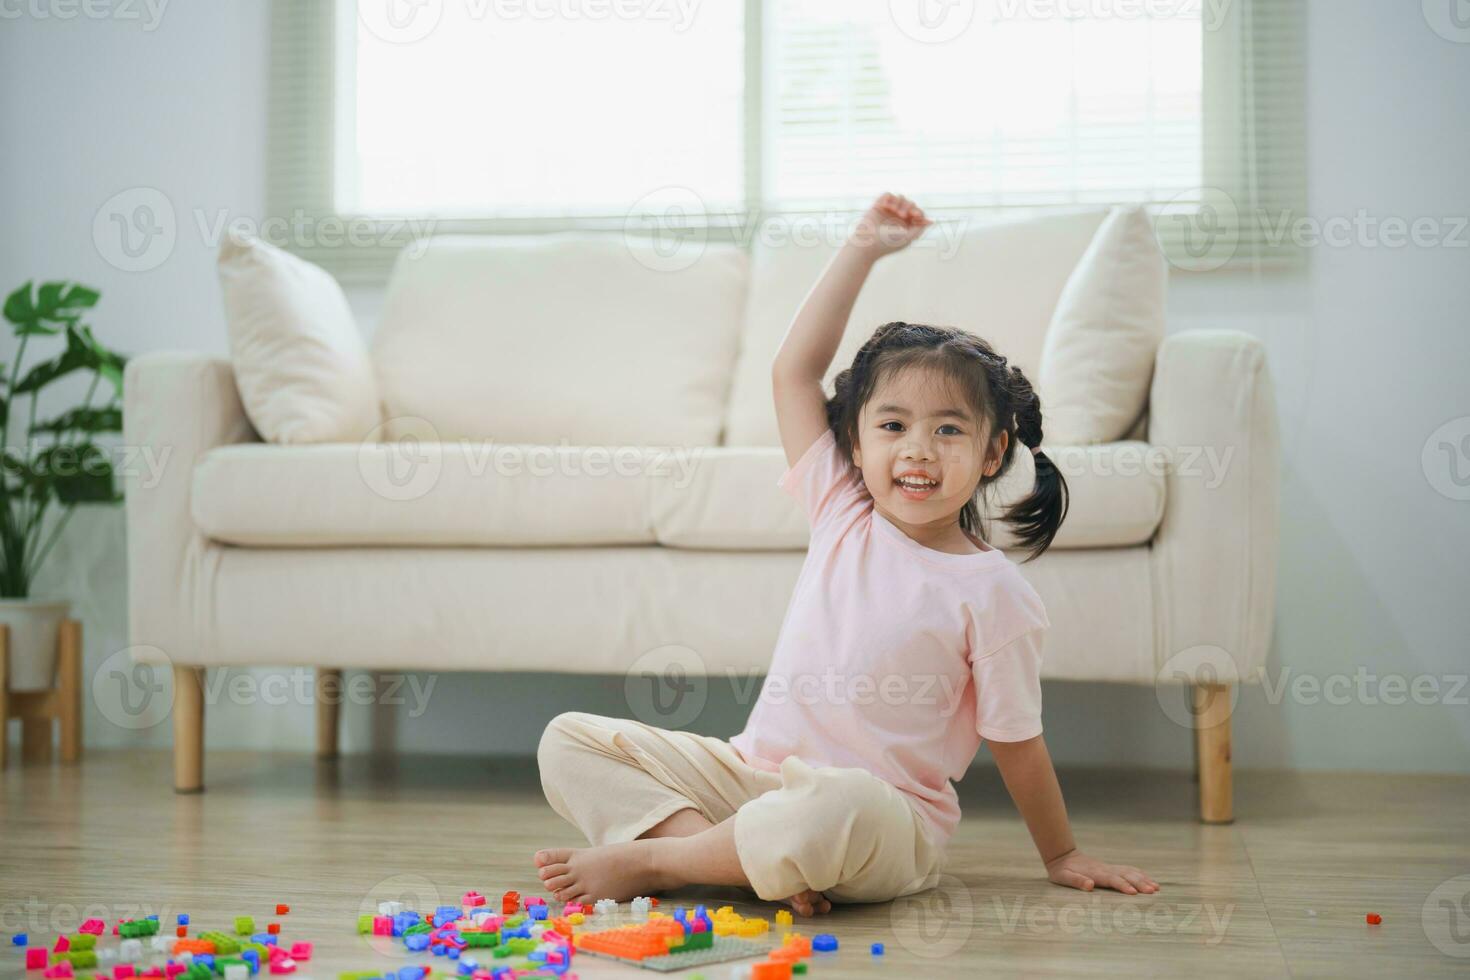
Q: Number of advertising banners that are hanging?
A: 0